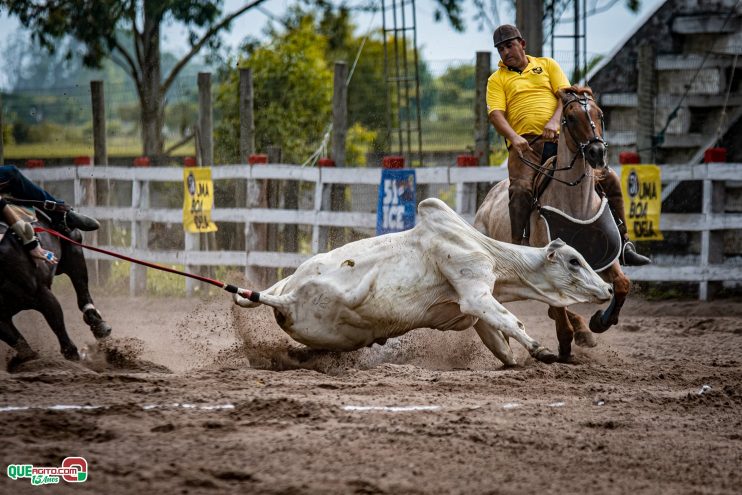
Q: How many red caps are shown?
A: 10